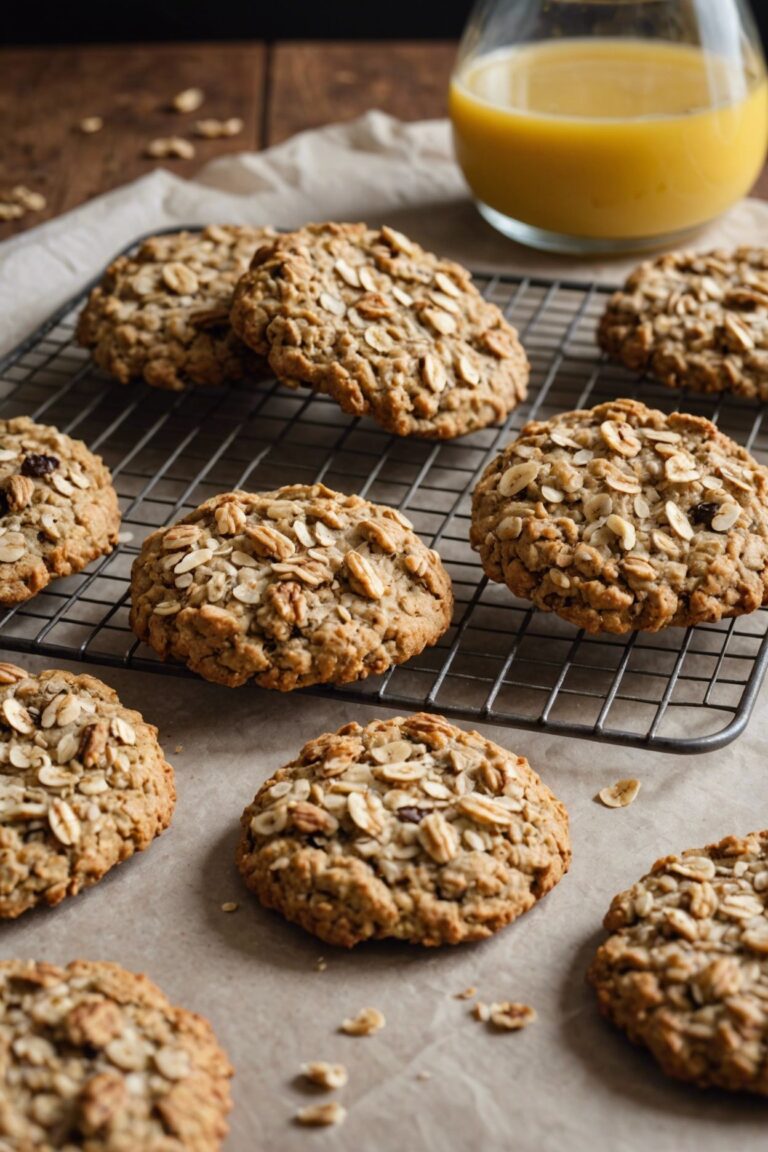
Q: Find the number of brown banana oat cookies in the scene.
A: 10